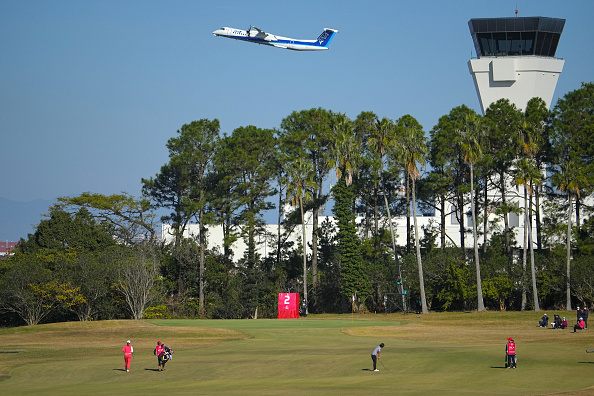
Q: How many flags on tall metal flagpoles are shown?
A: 0